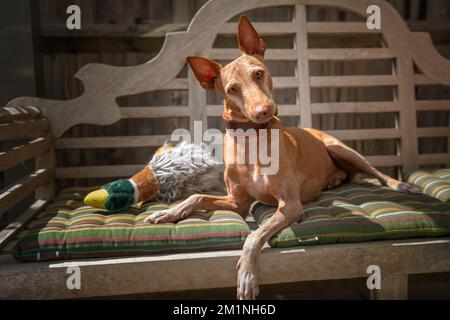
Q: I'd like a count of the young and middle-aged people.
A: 0